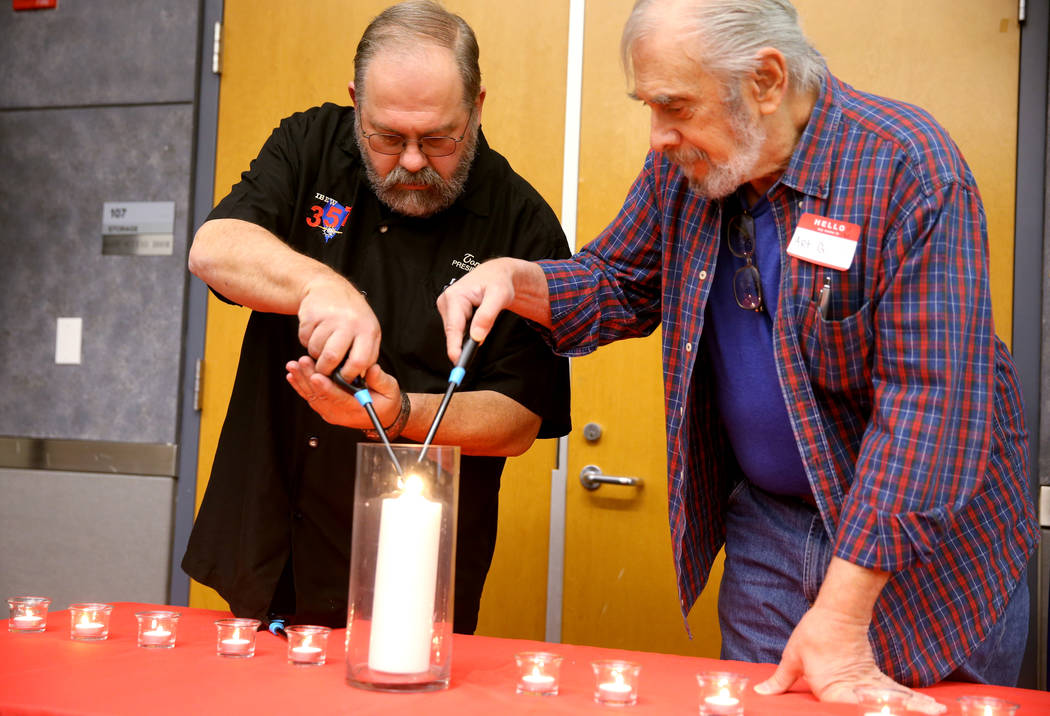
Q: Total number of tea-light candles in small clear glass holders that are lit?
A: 10